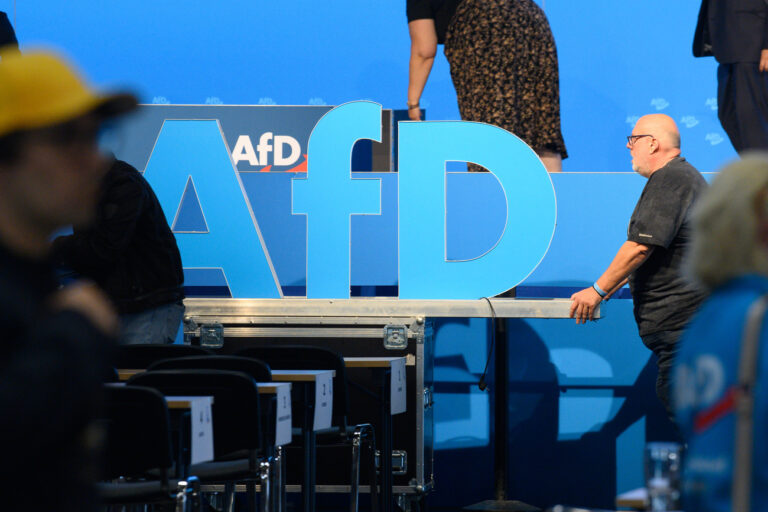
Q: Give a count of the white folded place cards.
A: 4